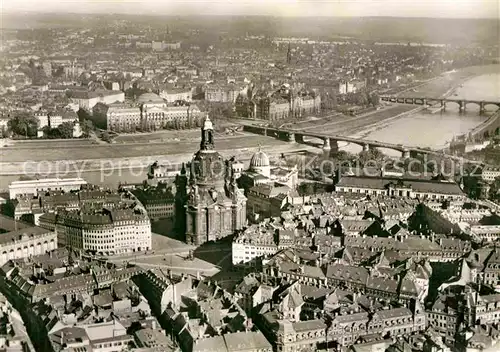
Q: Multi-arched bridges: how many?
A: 2